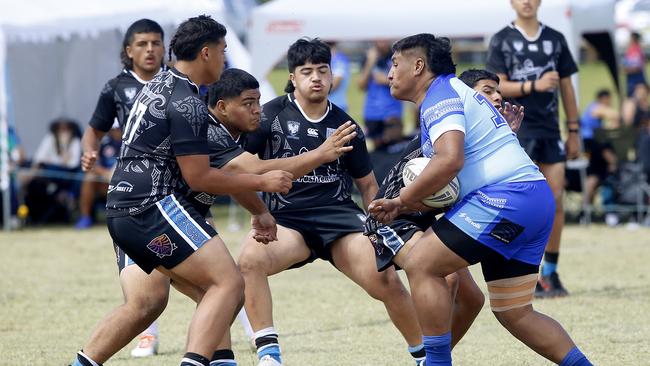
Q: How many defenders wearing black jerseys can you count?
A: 6